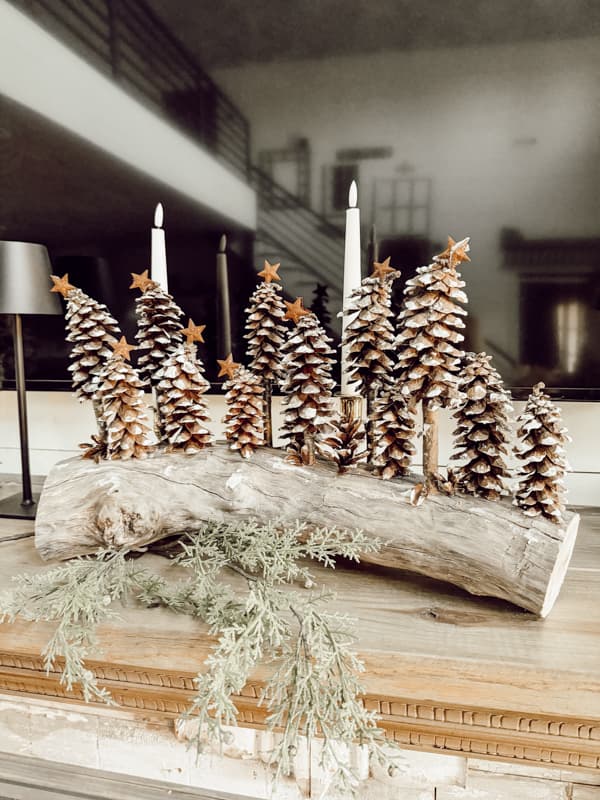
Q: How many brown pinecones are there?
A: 12